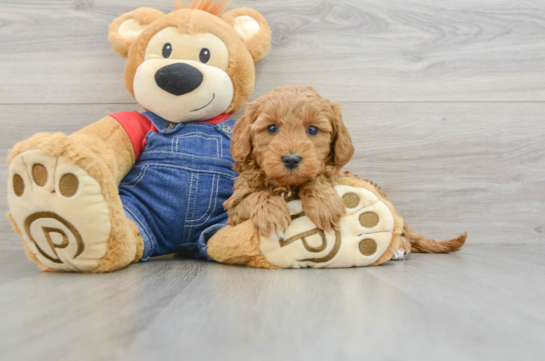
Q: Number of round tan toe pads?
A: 6